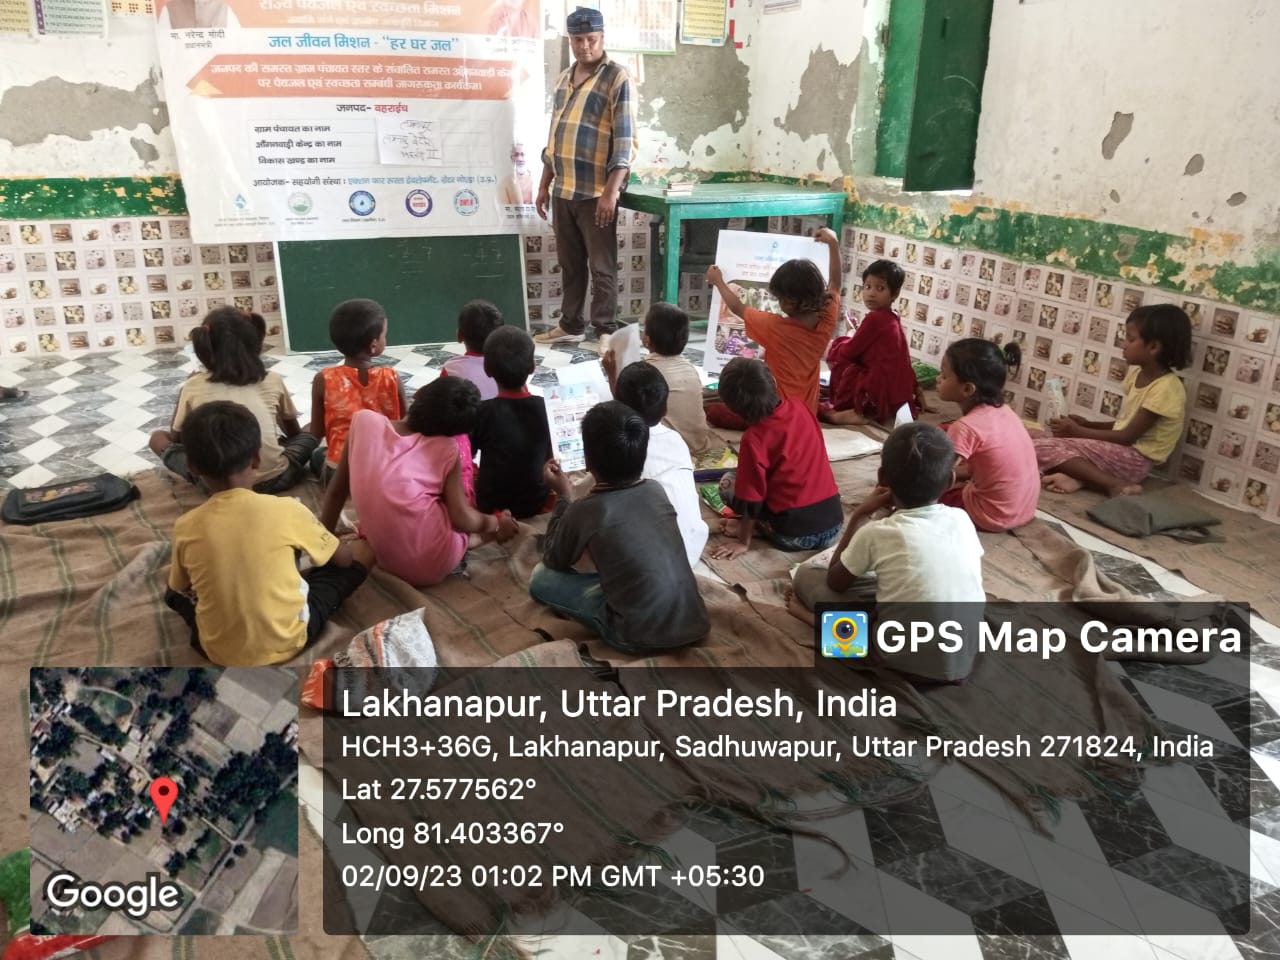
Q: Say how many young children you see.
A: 15